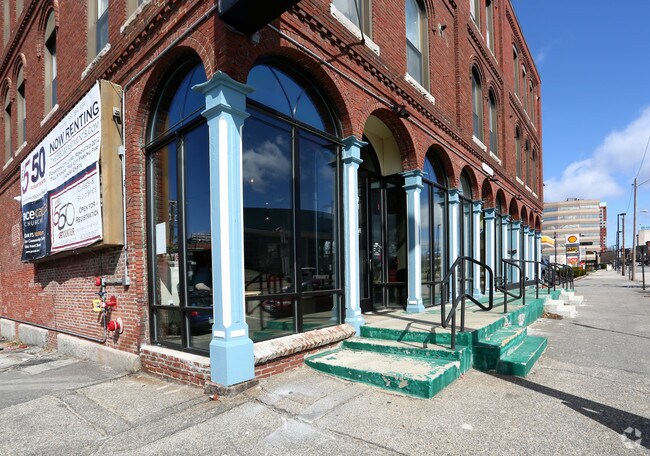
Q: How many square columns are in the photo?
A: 11